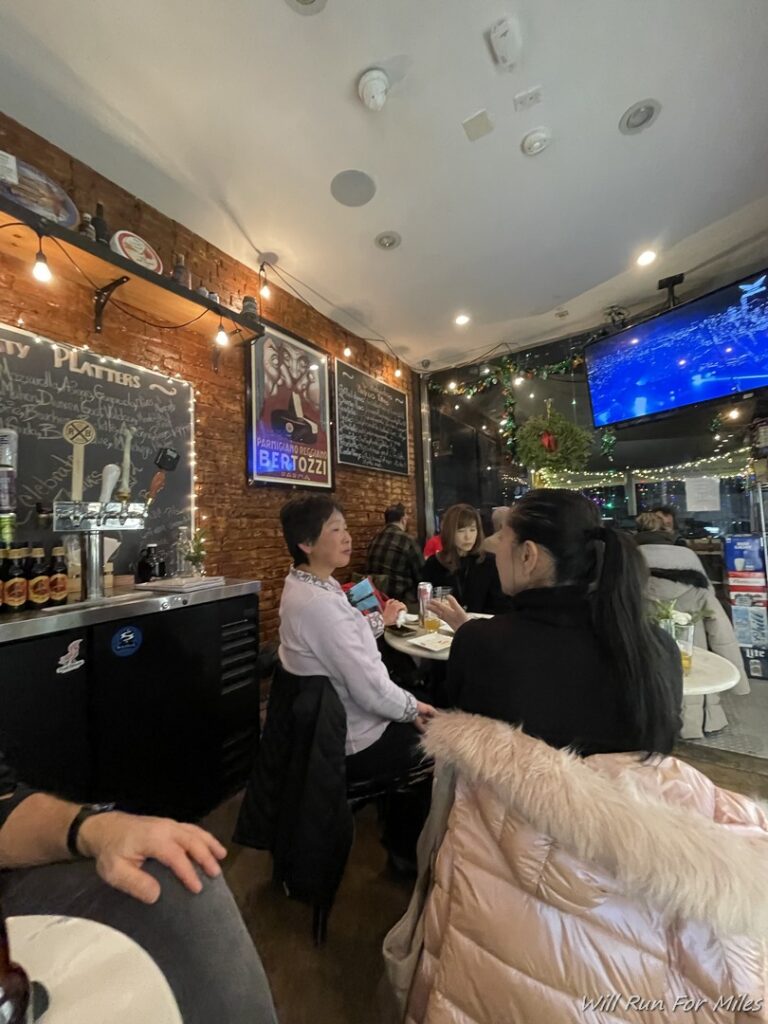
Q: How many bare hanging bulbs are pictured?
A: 5